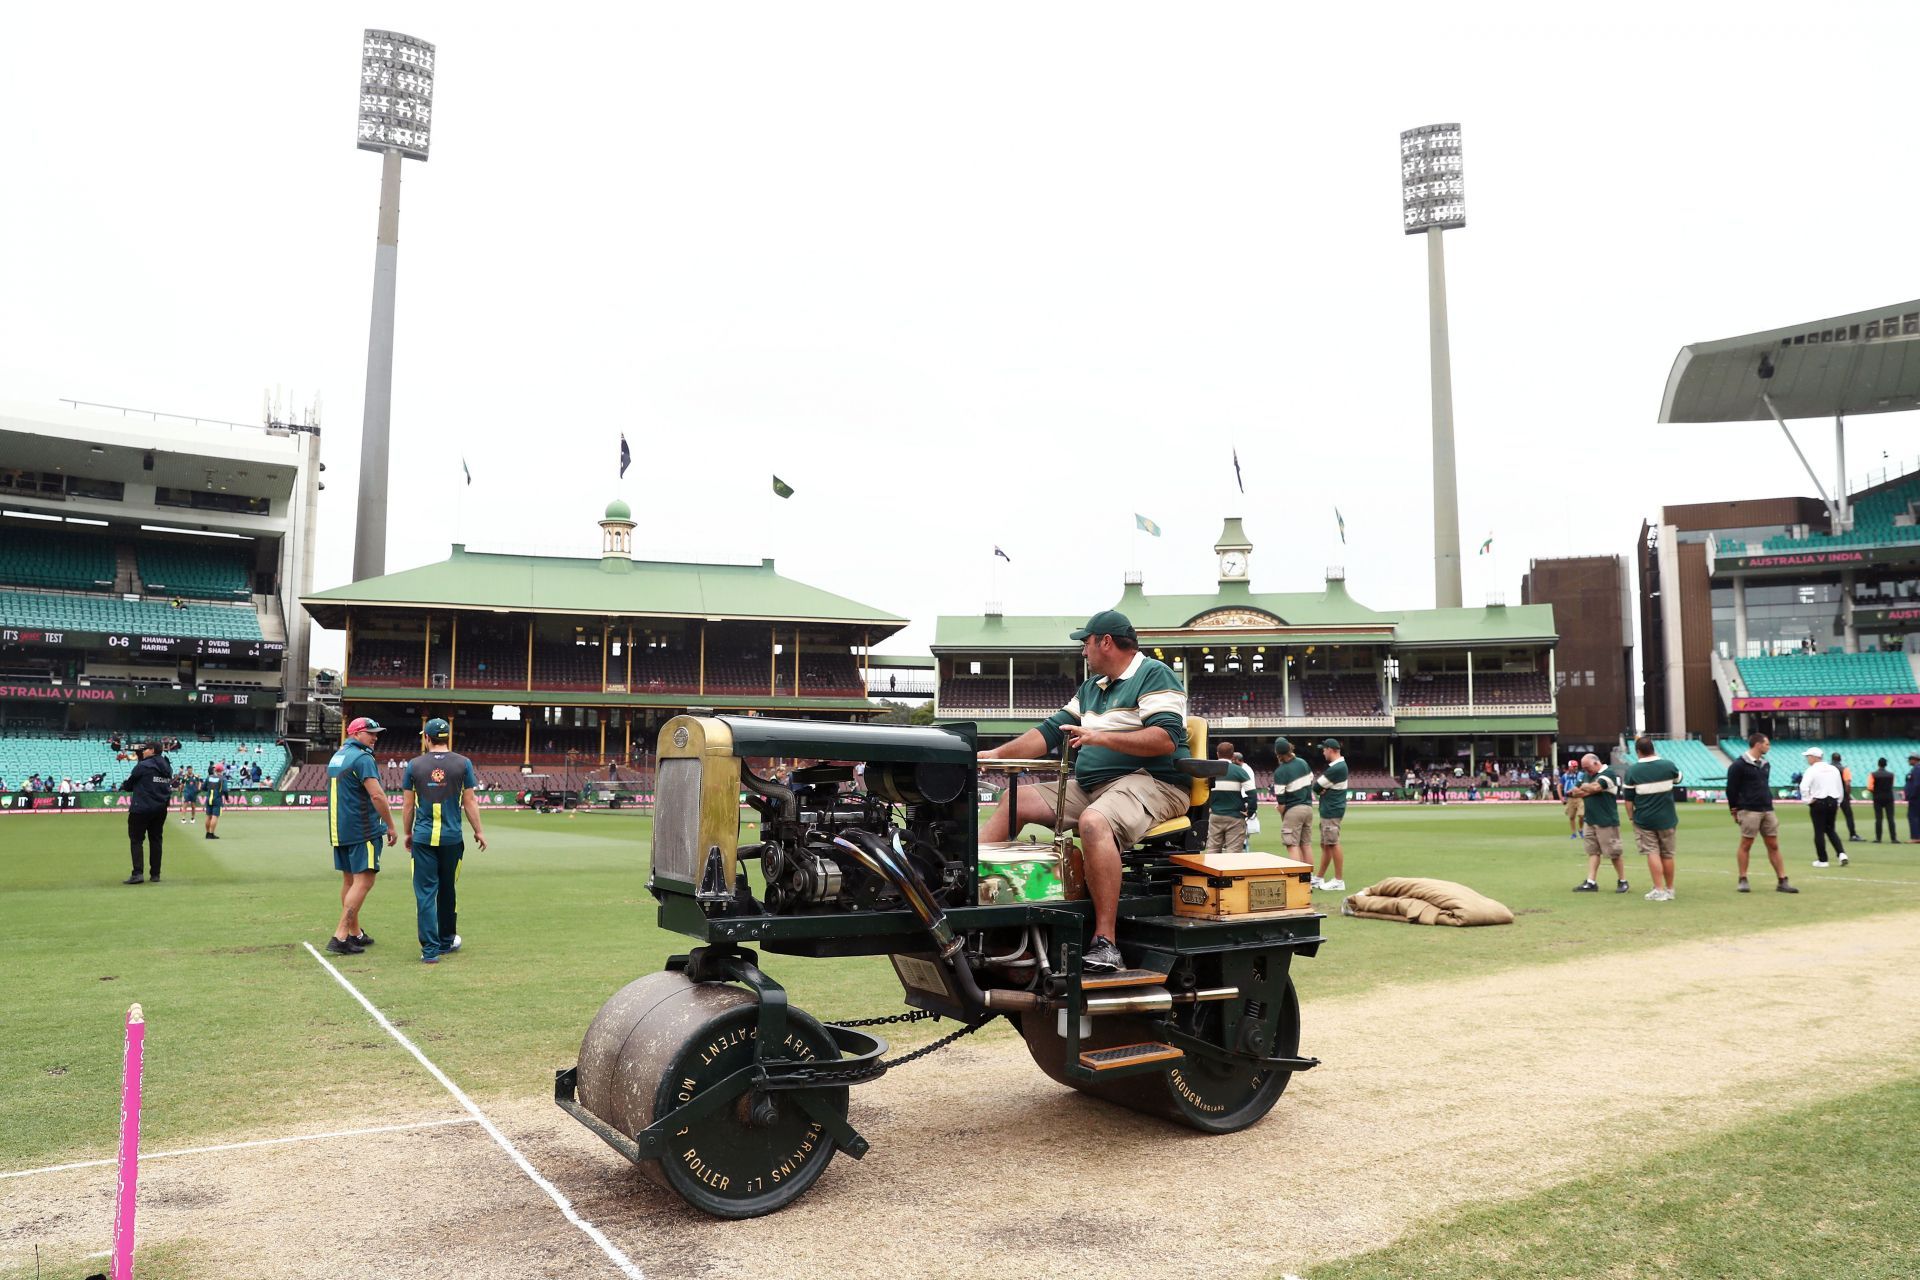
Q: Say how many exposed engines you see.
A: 1